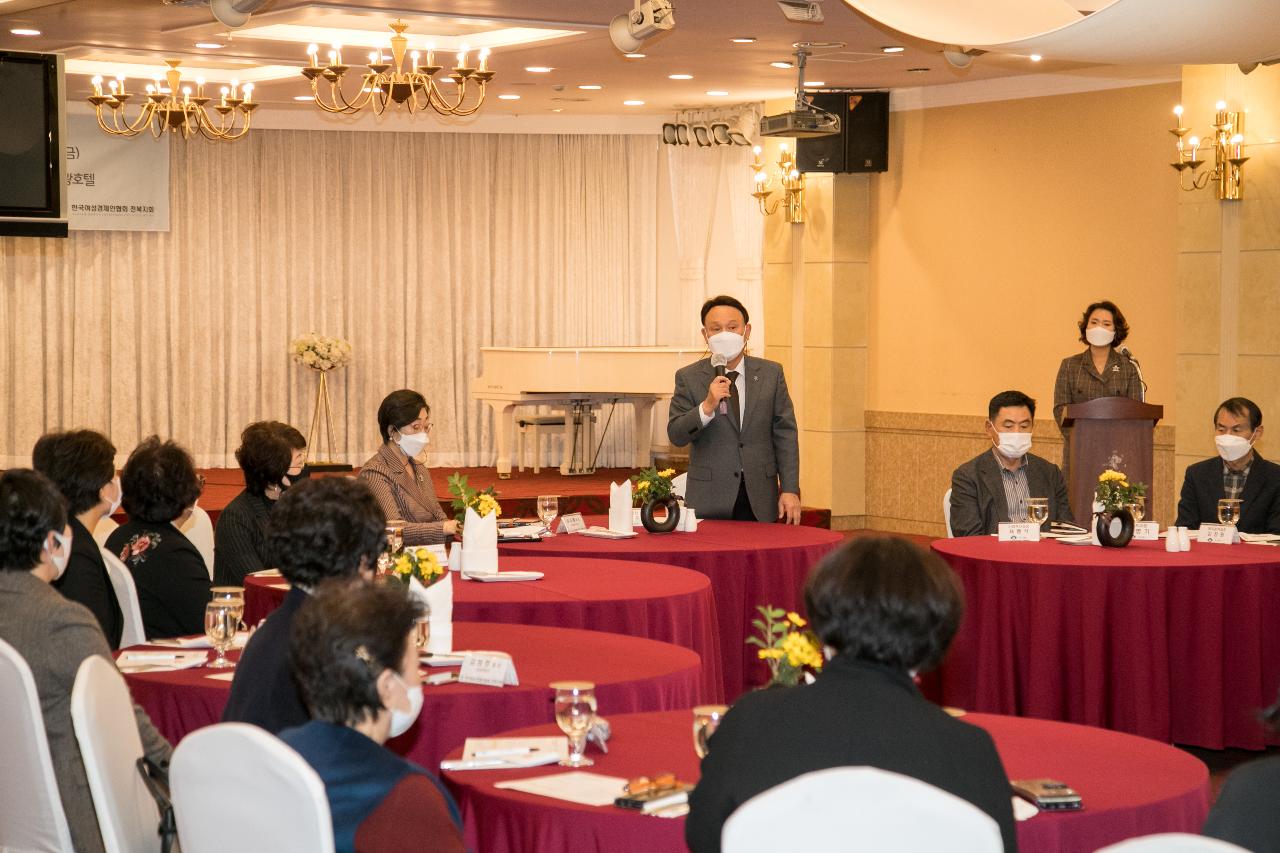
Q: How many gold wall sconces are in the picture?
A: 2